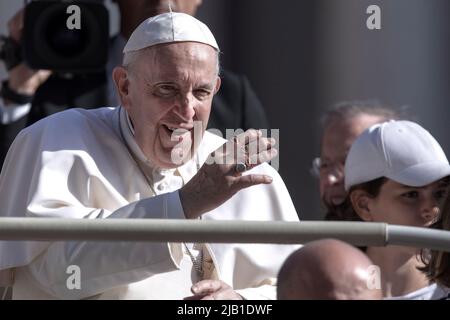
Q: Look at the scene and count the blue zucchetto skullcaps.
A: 0